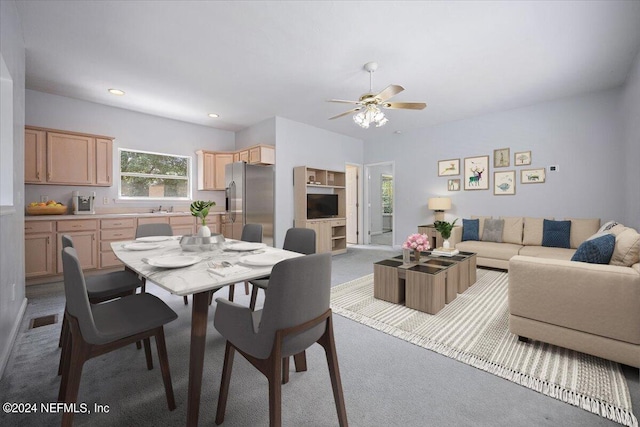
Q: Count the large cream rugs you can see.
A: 1